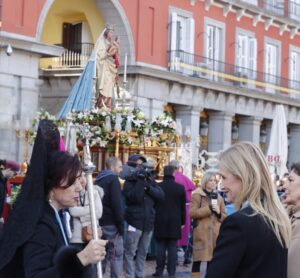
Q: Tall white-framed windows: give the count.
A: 5